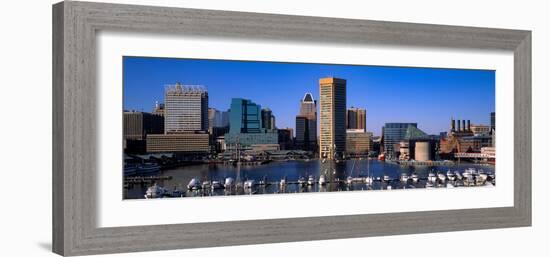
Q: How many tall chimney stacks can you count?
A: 4